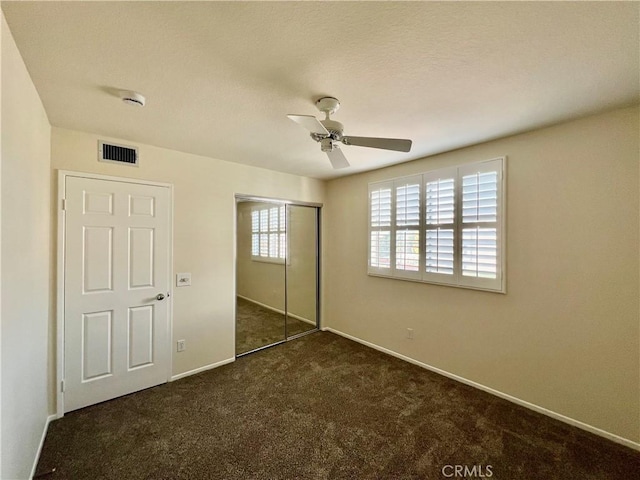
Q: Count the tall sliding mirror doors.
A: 2